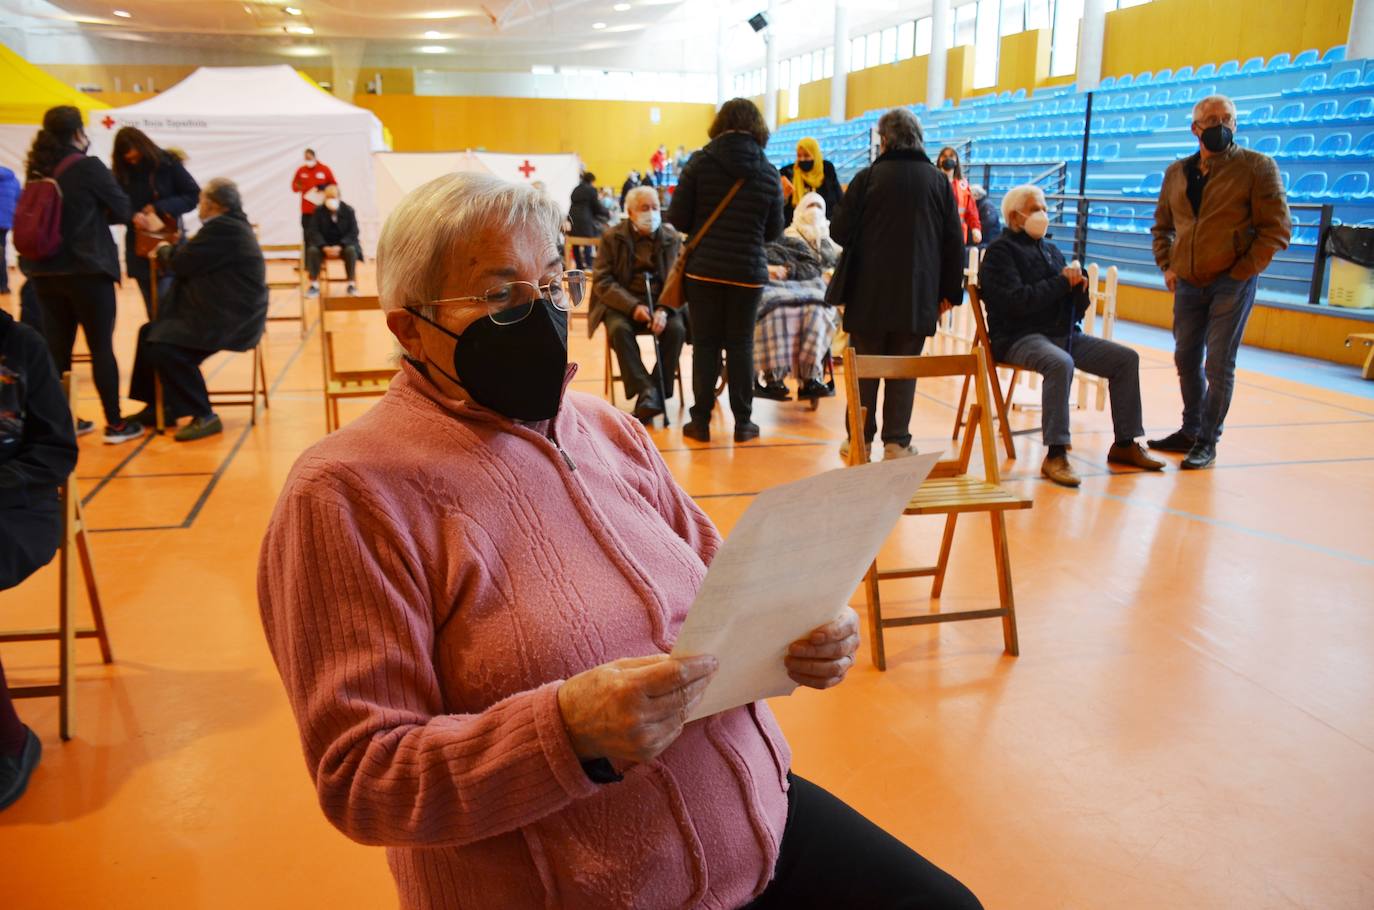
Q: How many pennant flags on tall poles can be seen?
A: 0